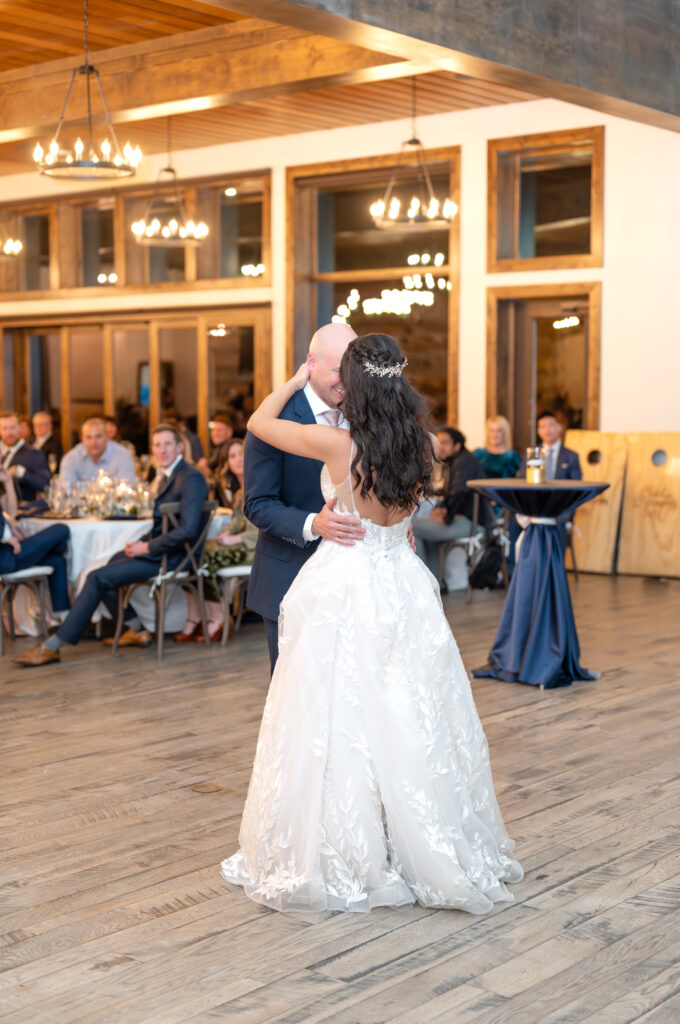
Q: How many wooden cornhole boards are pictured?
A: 2